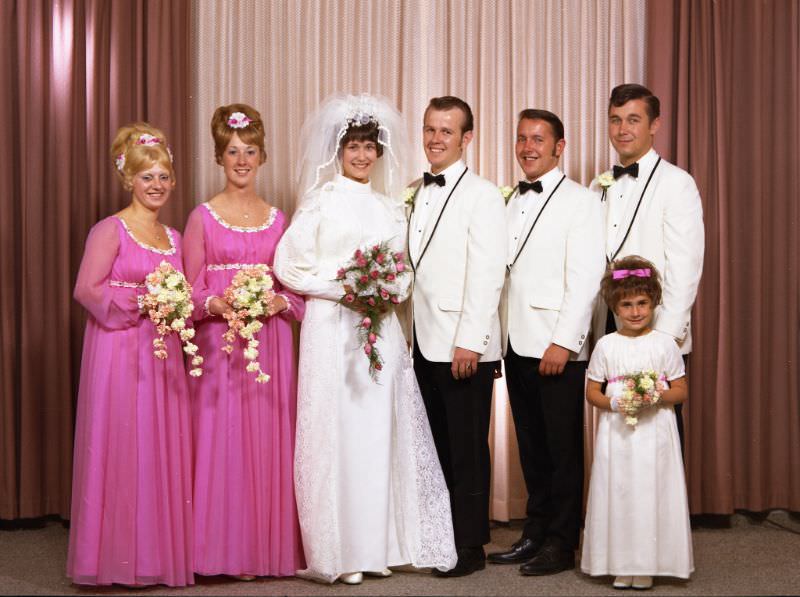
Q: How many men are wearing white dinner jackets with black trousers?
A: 3